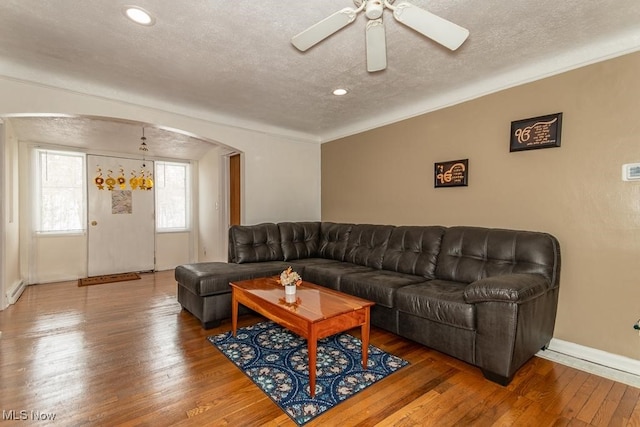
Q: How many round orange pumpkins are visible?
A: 0